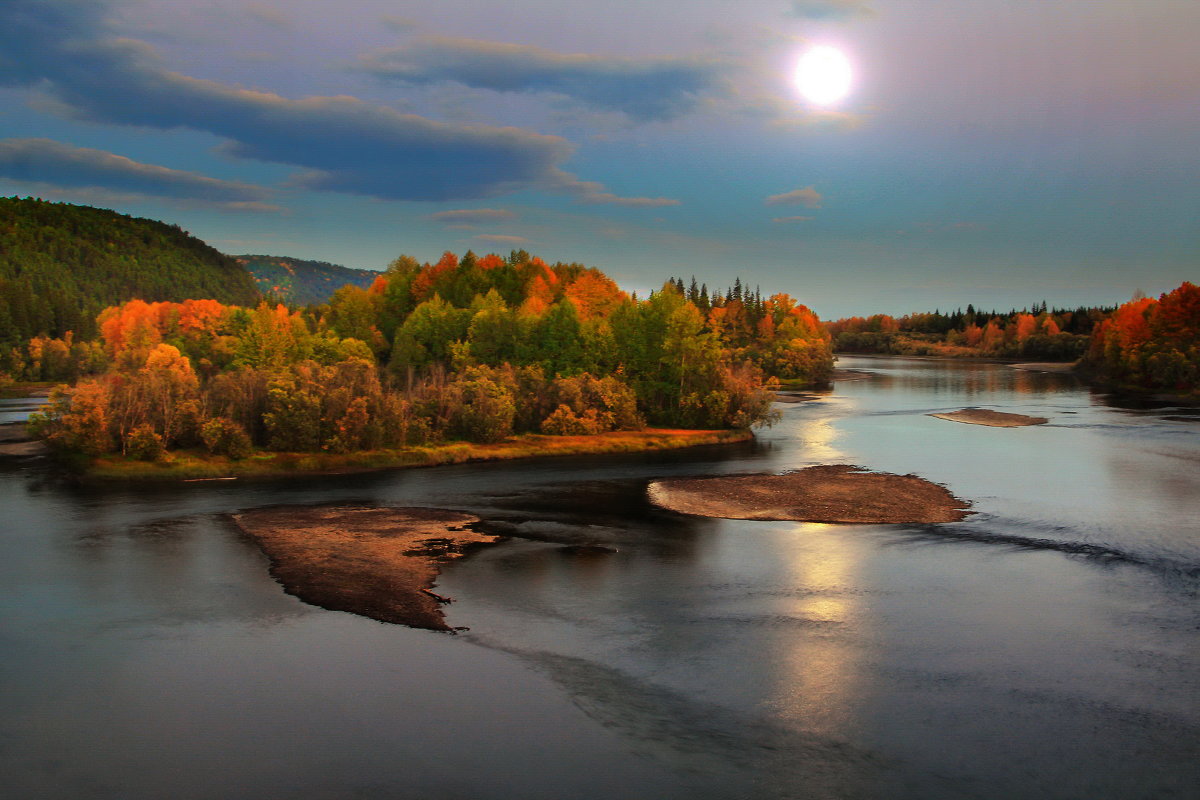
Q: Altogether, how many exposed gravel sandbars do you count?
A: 3